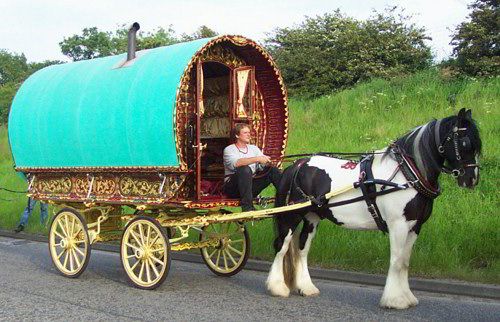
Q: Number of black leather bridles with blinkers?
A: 1